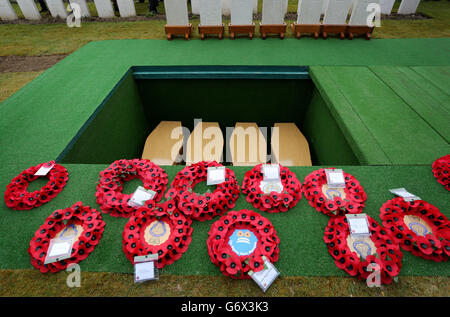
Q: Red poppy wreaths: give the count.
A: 11